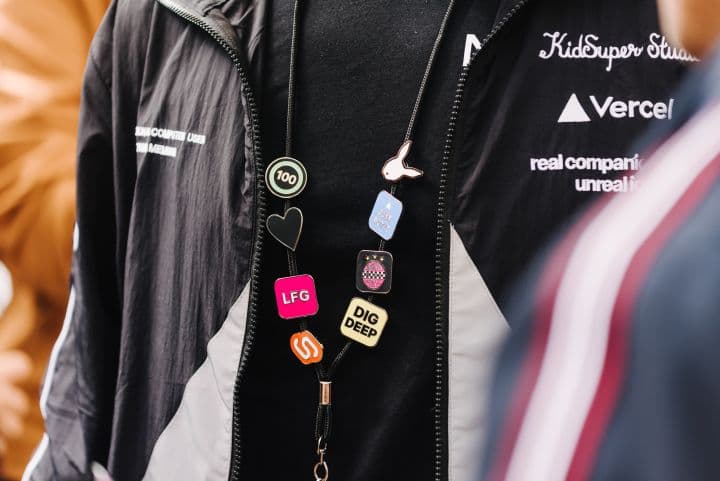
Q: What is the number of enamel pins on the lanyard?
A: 8